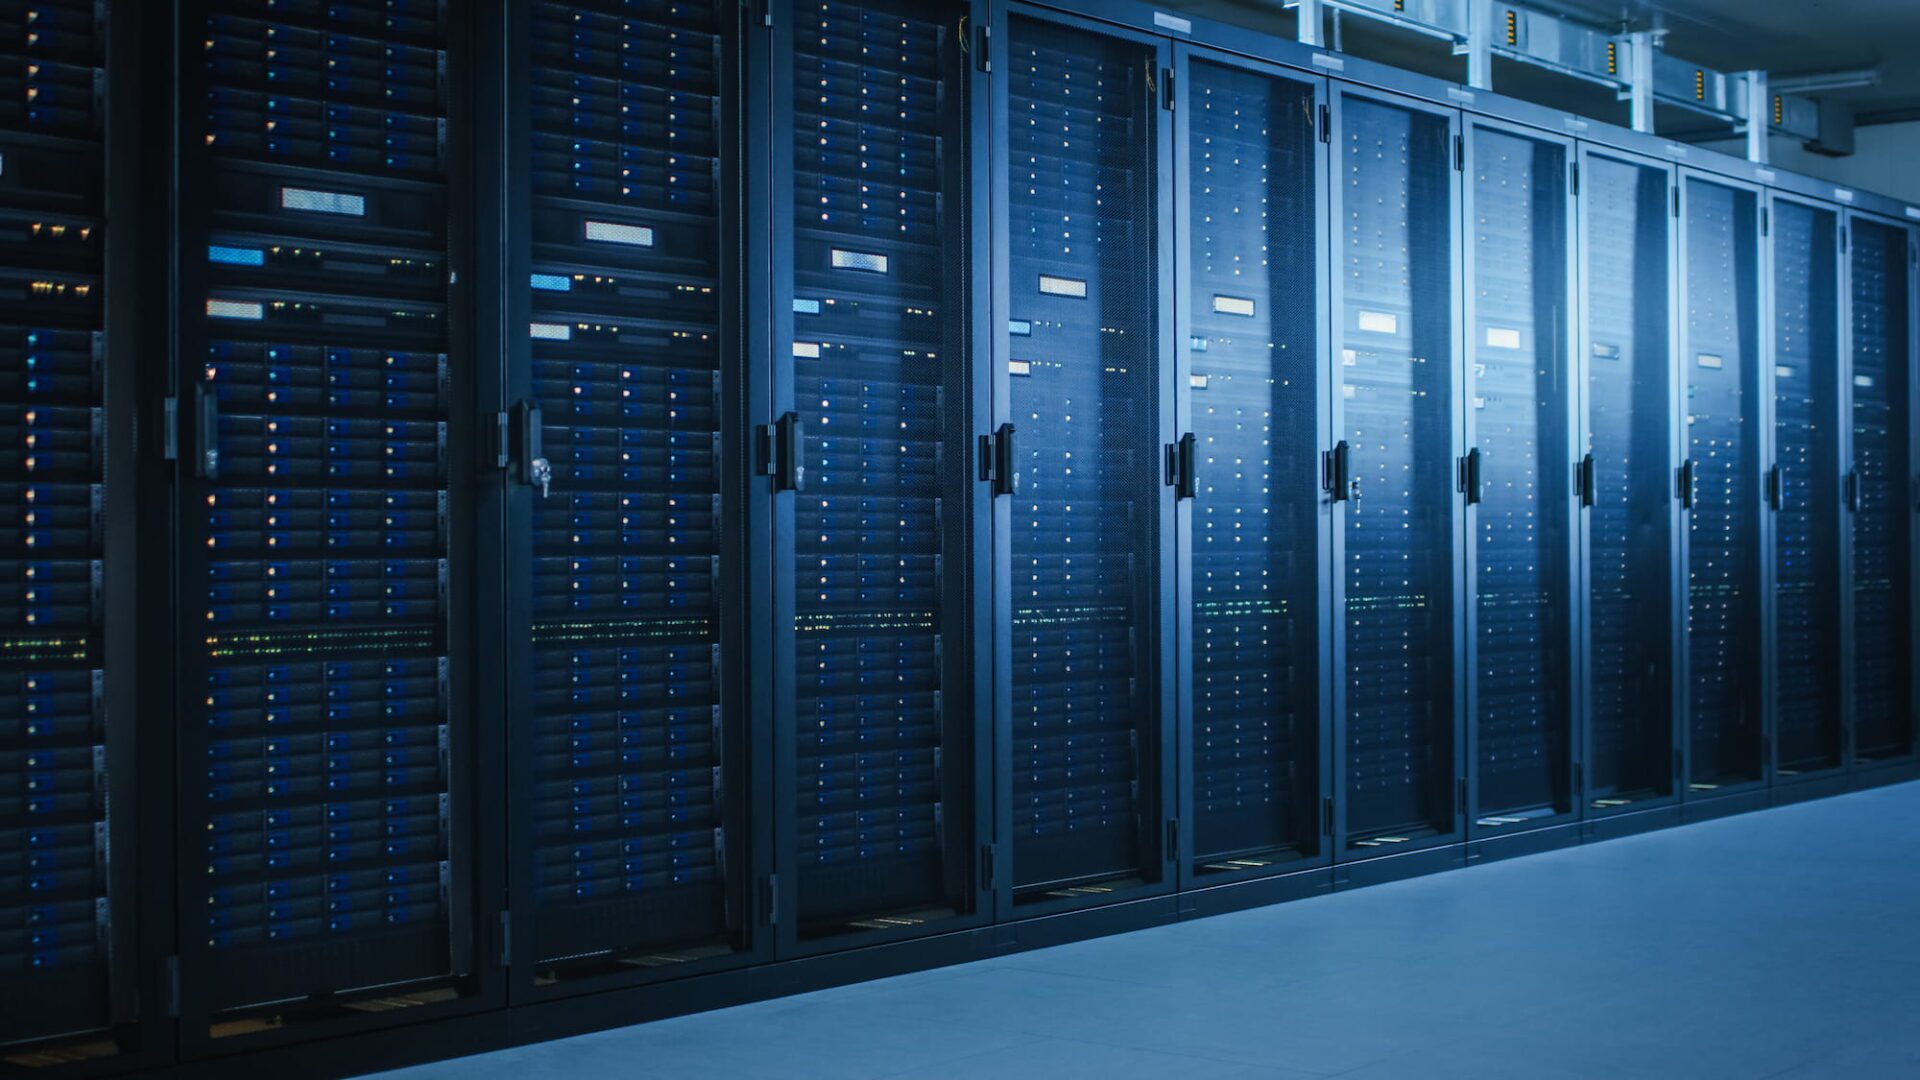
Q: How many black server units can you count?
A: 12